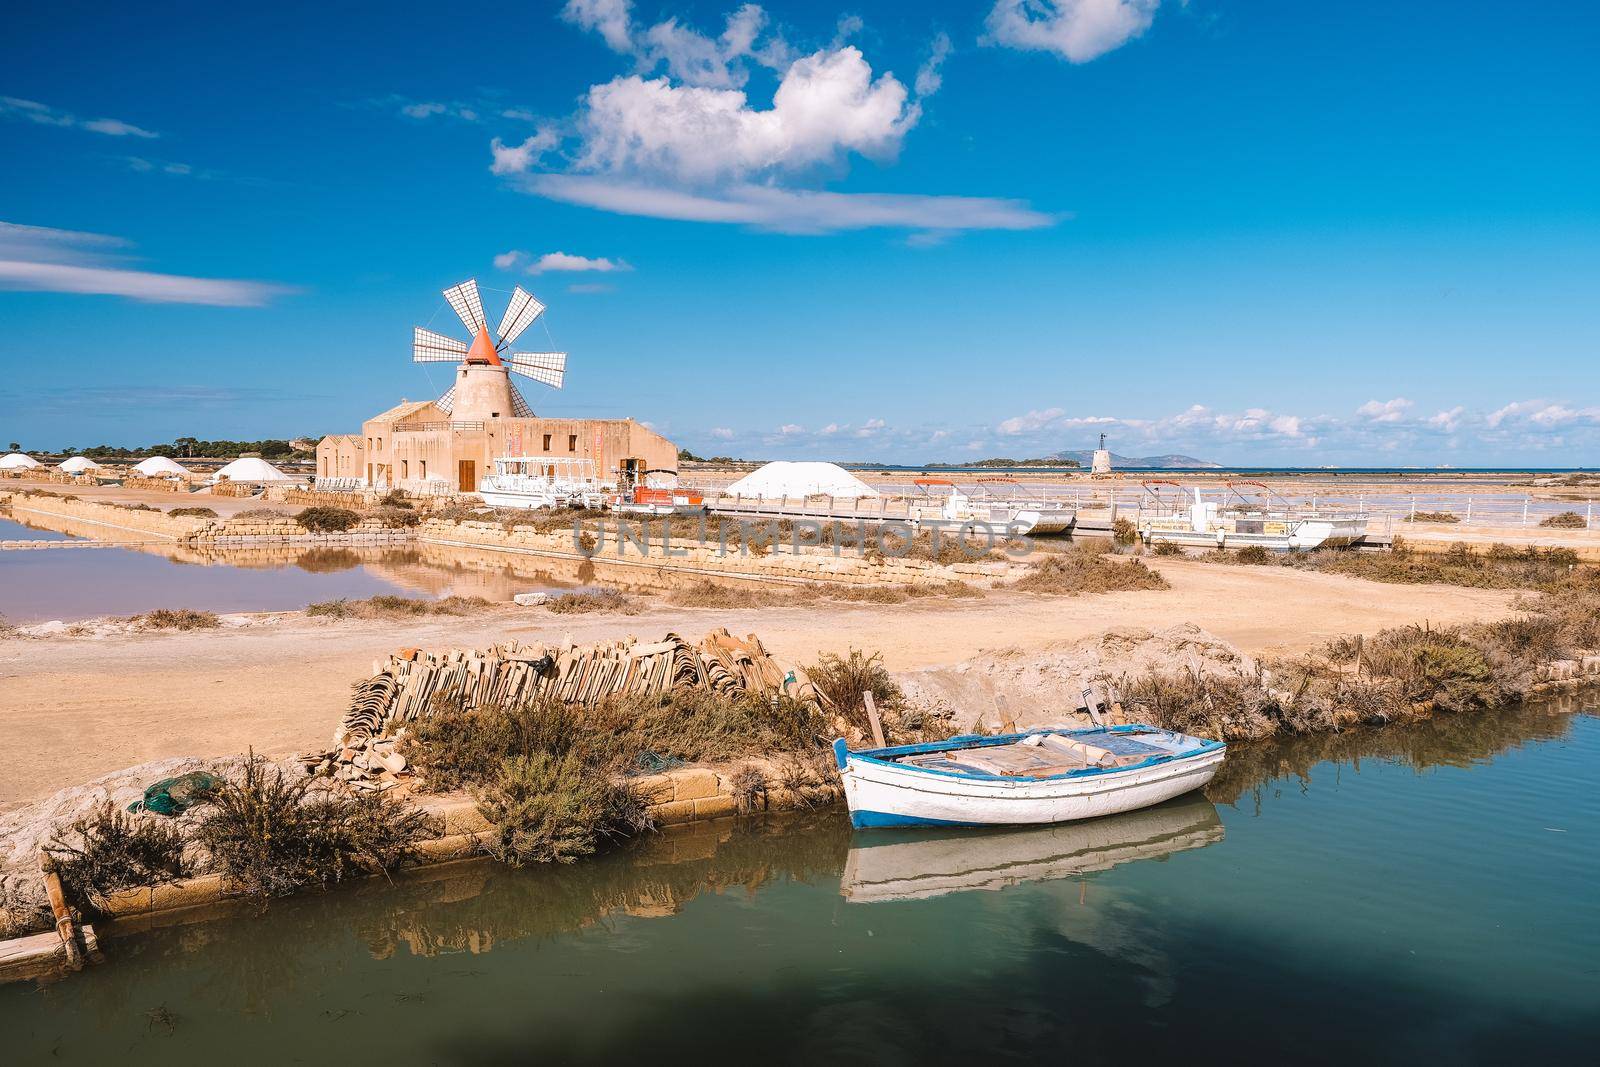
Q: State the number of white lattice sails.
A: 6